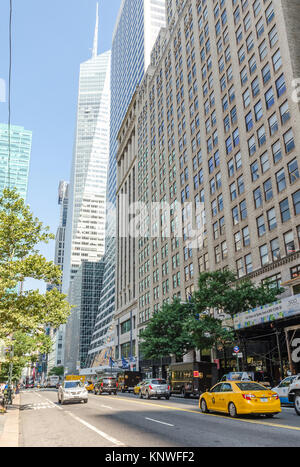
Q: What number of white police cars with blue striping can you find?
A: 1